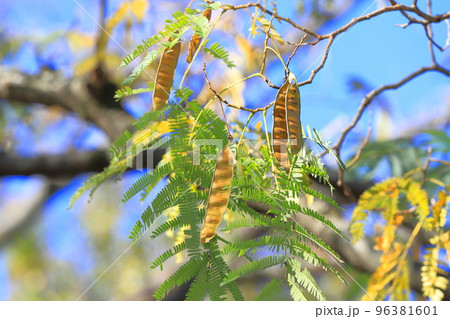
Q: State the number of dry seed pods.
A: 5